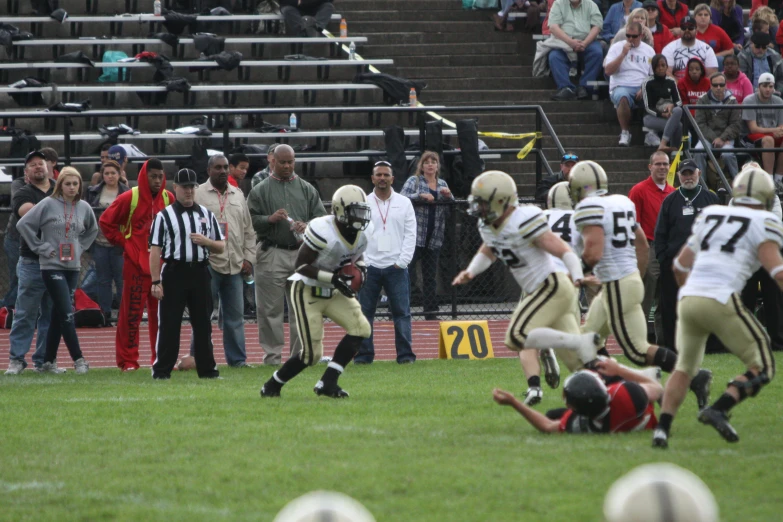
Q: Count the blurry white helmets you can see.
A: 2